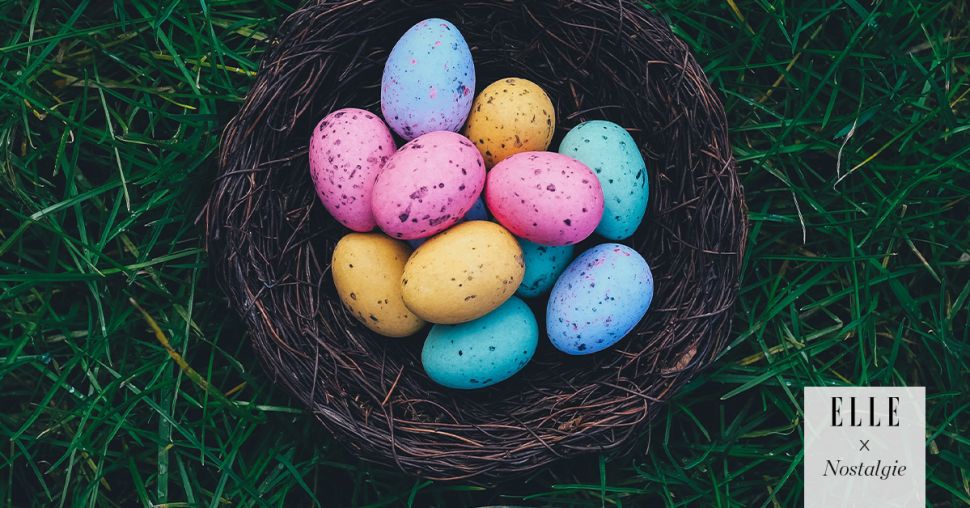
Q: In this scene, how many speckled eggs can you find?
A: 12